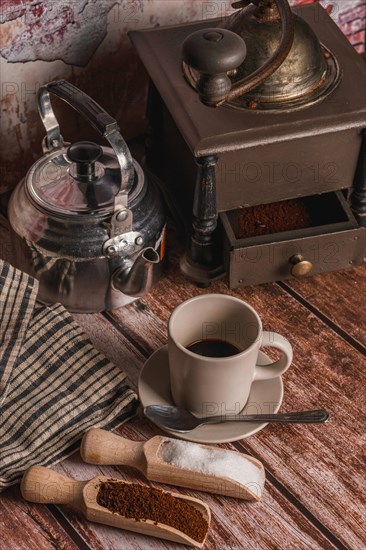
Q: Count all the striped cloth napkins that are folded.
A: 1